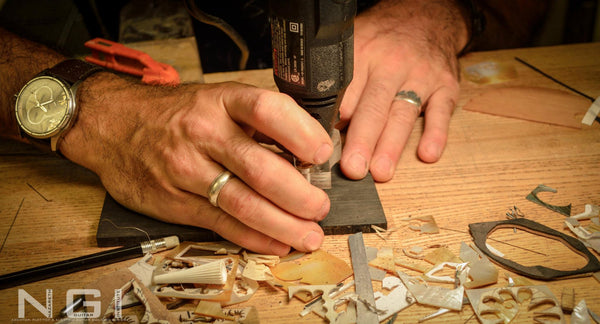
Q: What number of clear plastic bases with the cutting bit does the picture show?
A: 1